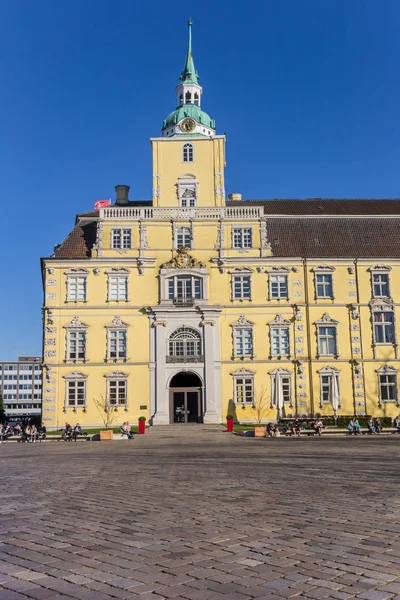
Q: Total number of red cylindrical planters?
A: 2